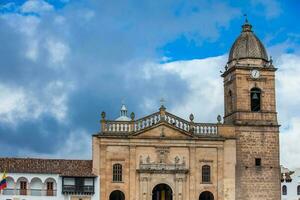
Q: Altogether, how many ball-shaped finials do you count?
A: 4